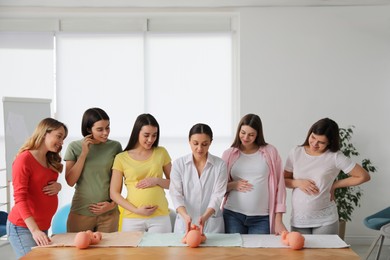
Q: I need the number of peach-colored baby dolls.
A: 3